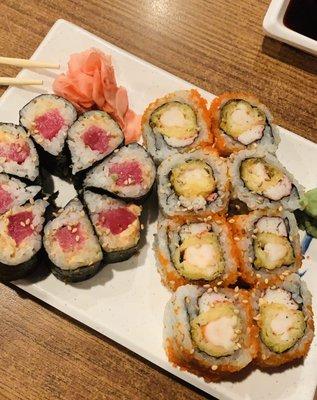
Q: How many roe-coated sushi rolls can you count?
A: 8